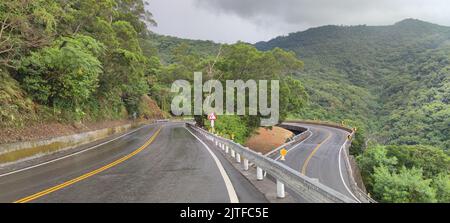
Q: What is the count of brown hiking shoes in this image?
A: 0